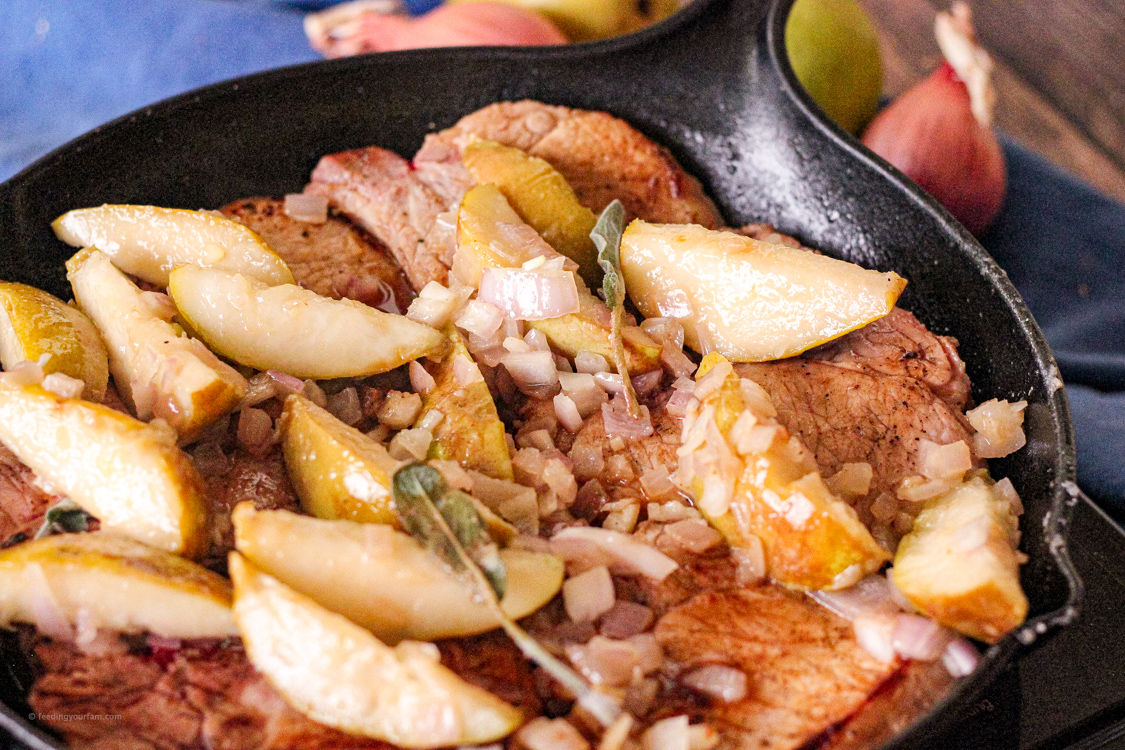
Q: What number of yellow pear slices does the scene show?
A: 15